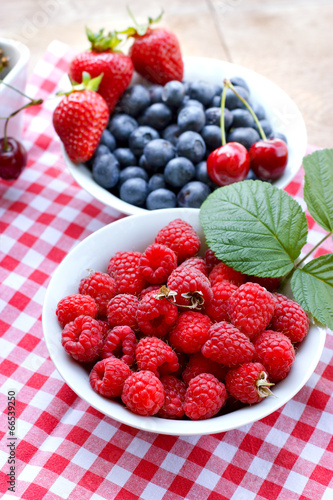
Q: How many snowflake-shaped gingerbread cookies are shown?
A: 0